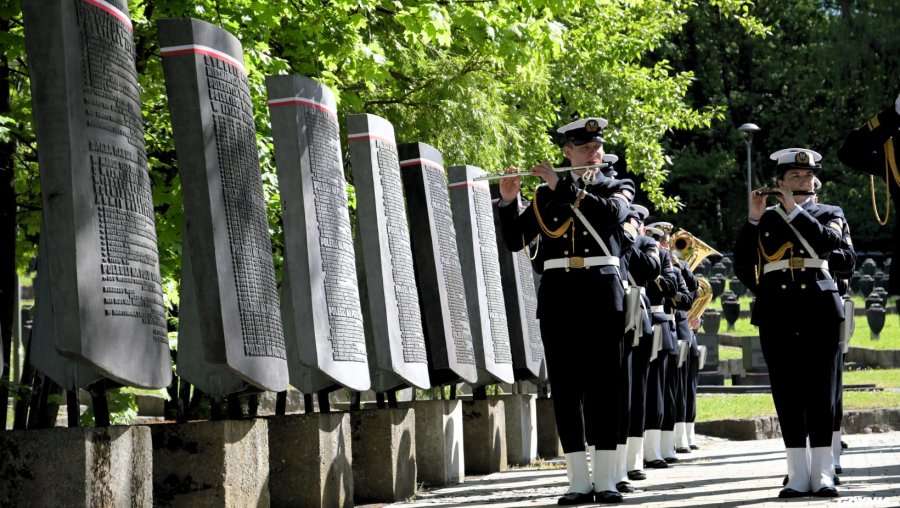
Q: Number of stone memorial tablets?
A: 7